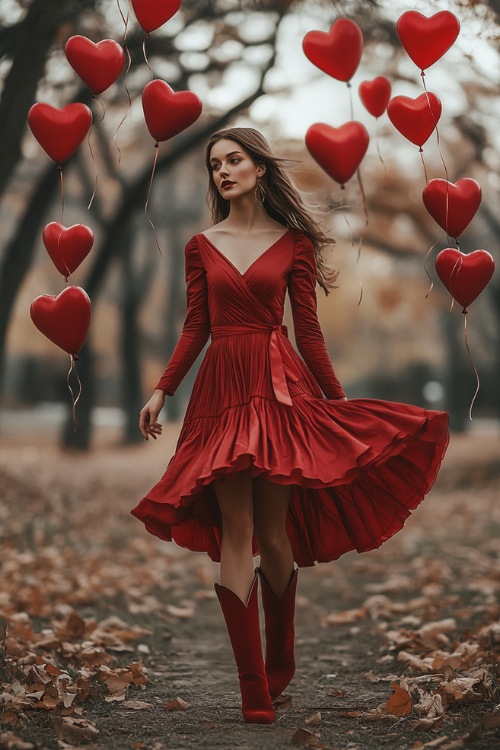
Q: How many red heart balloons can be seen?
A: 13